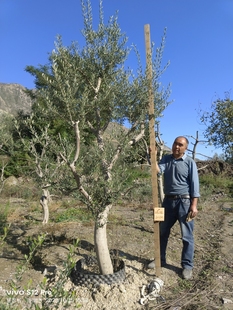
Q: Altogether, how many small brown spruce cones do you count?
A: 0